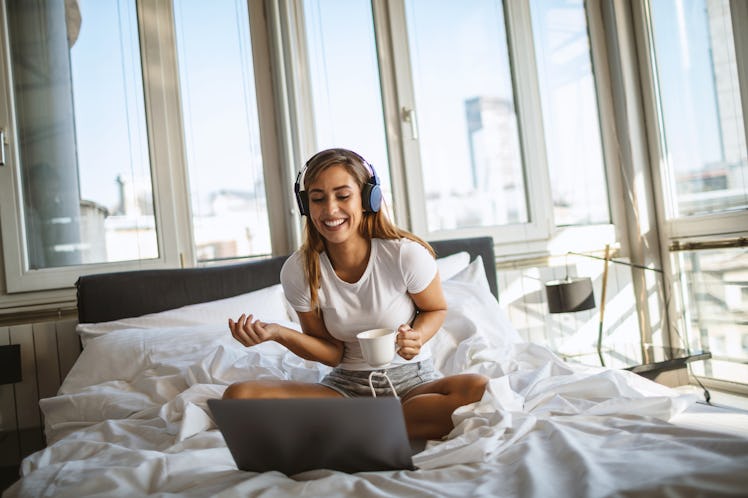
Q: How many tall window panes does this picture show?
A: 6